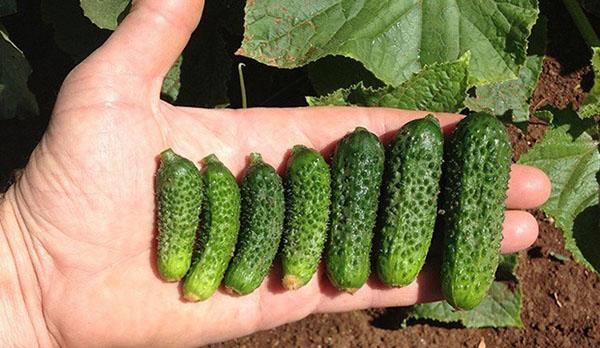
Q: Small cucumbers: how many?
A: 7